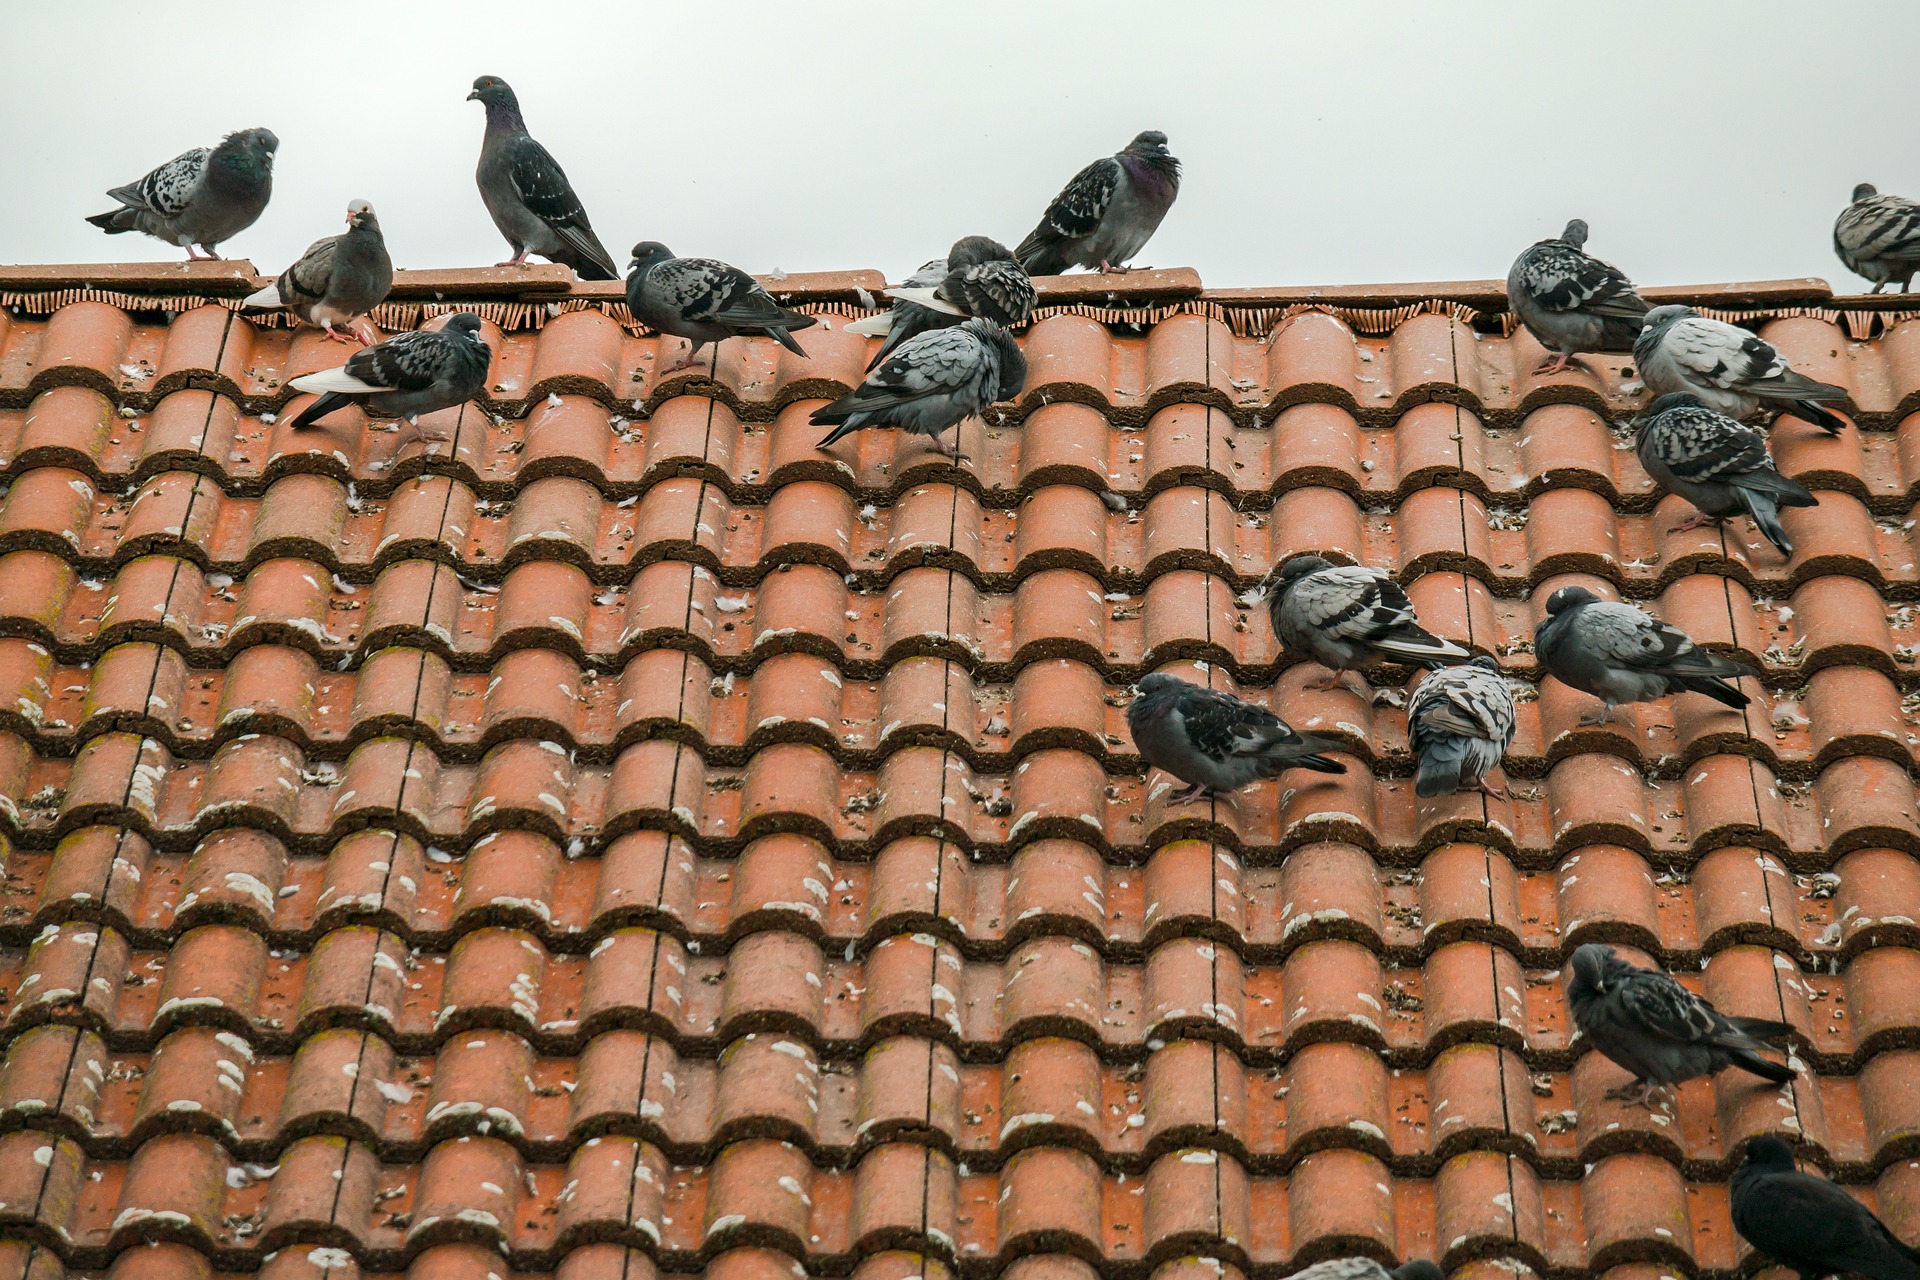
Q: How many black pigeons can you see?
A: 1